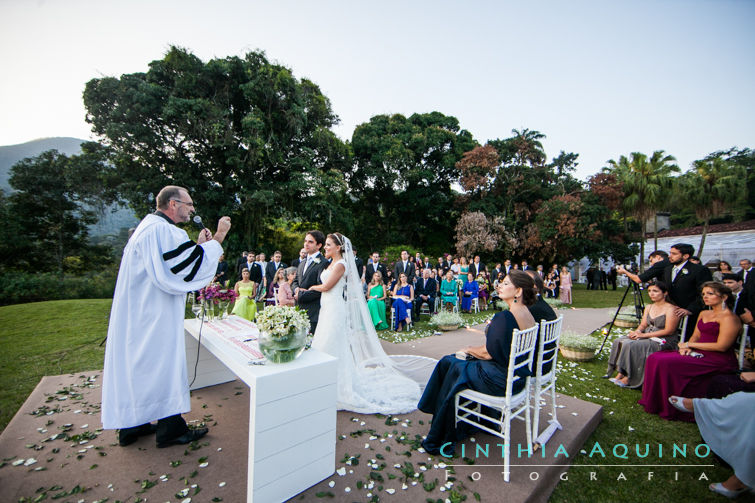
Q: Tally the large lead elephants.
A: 0